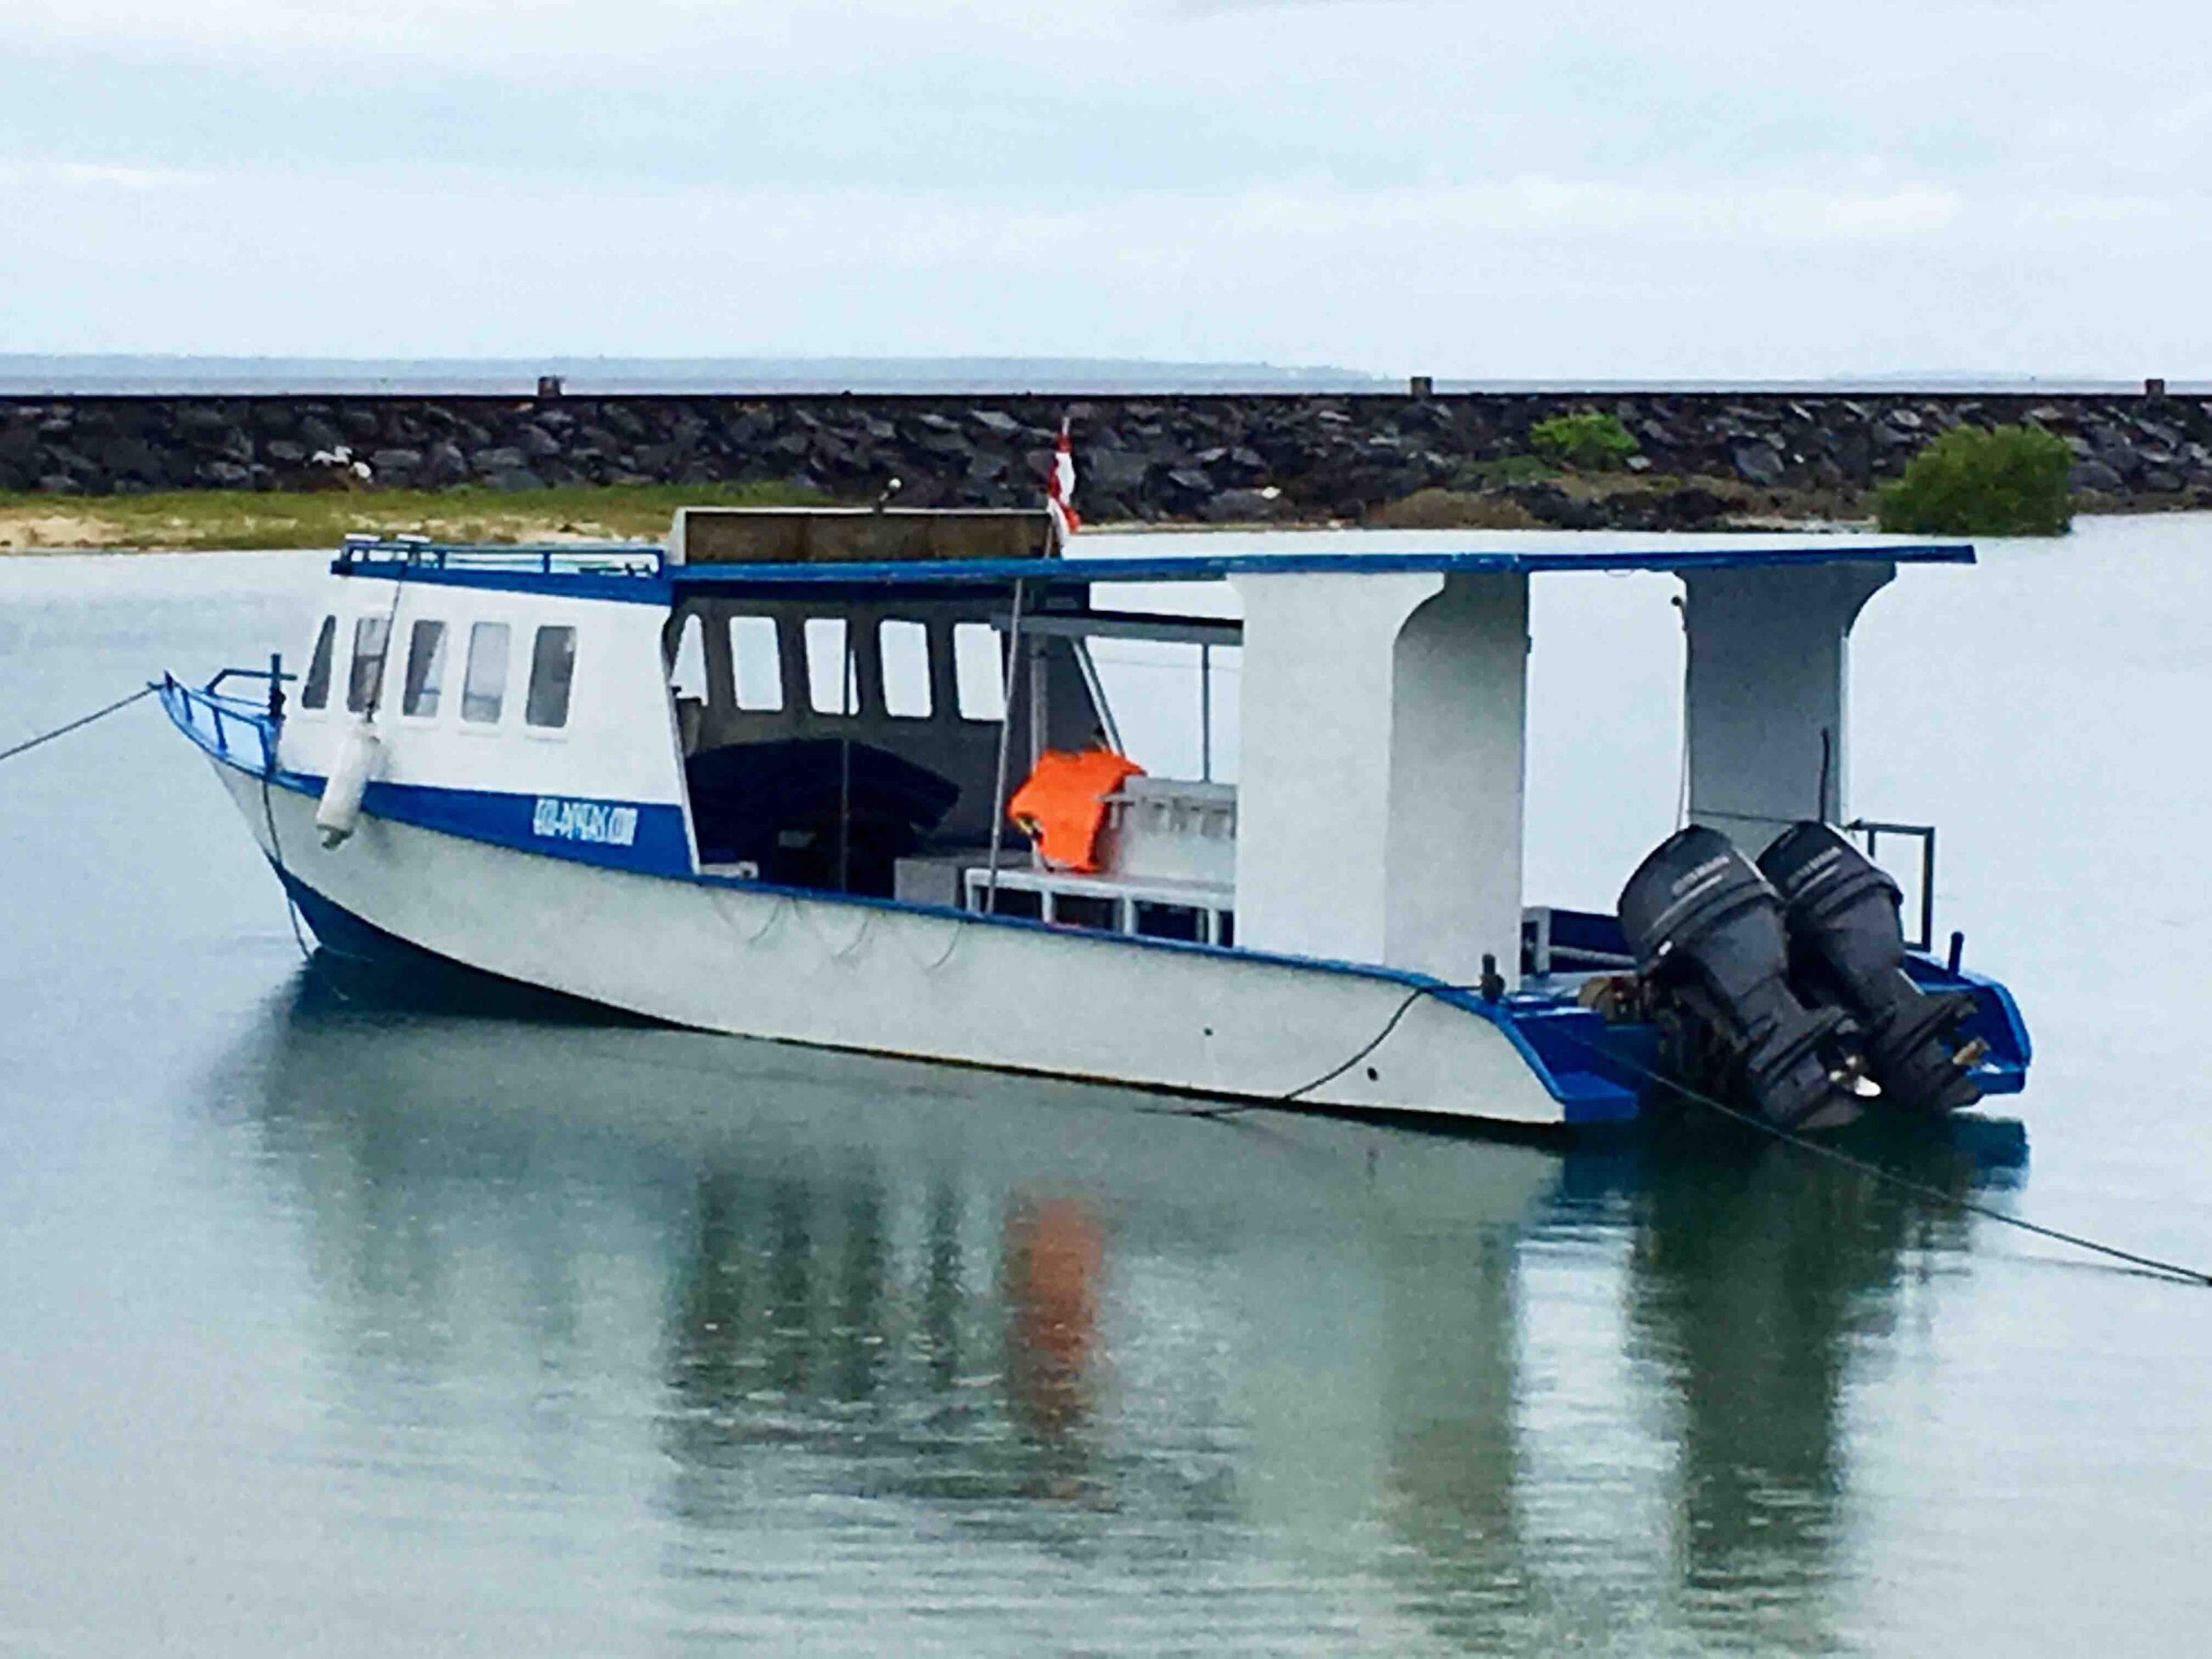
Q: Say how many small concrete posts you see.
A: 3